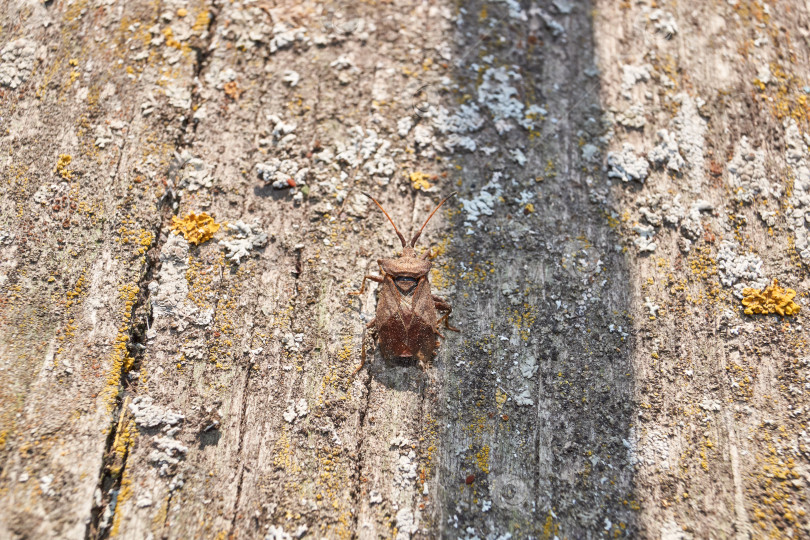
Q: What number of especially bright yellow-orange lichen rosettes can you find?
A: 2